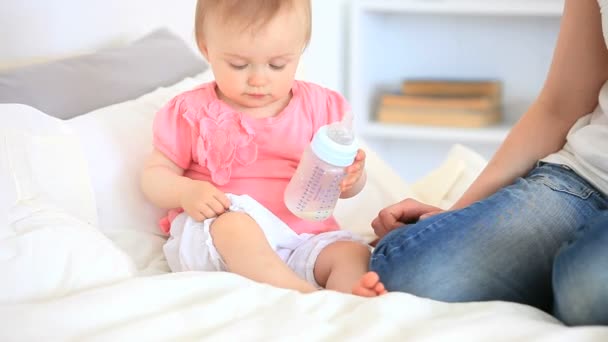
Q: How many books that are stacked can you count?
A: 3